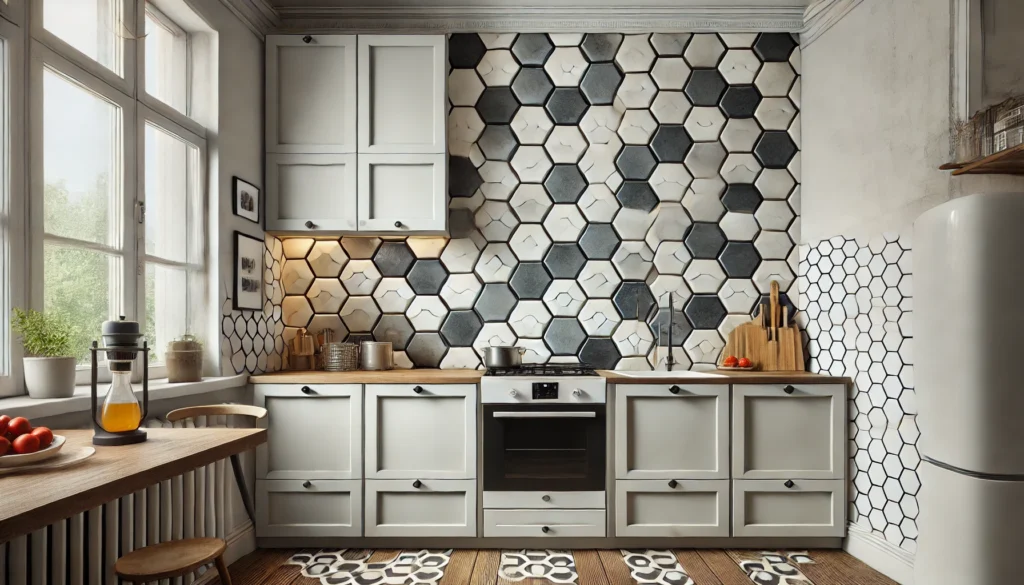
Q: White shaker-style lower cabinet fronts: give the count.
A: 8